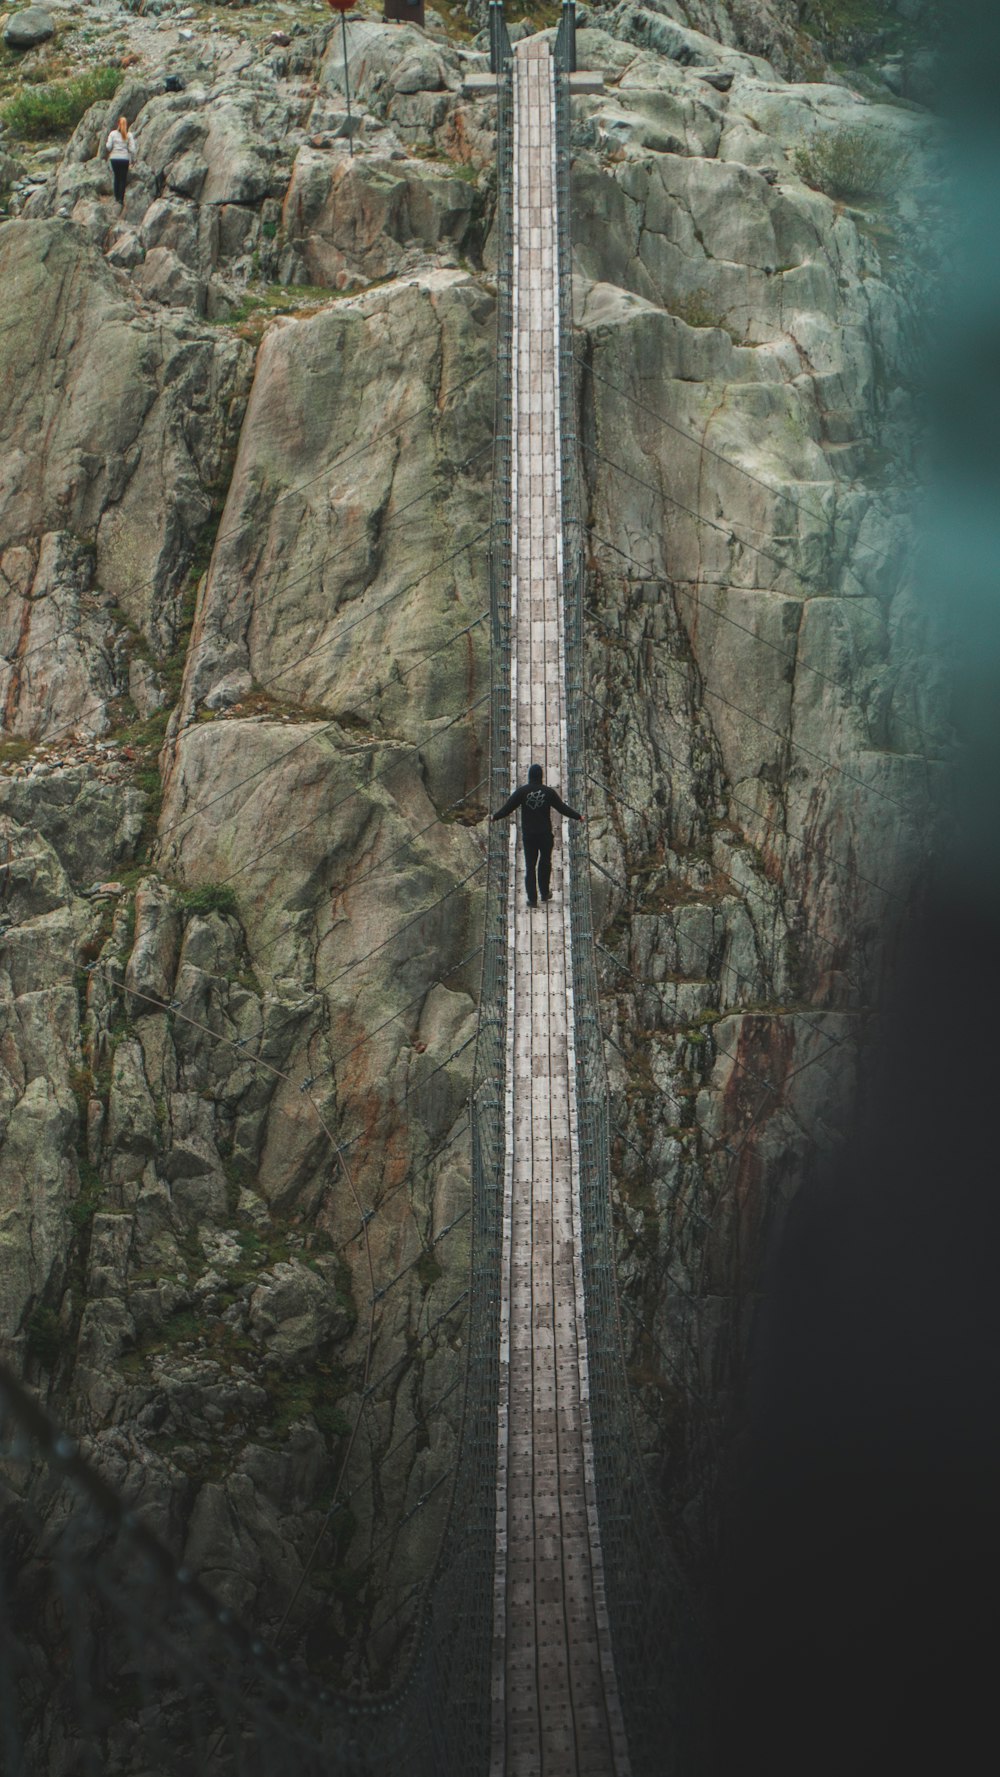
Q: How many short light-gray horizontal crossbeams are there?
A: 2